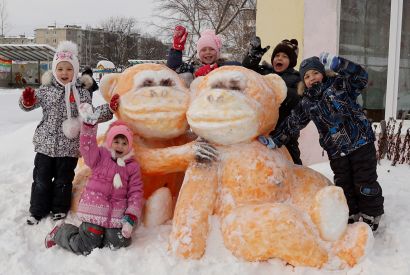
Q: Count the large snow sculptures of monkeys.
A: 2